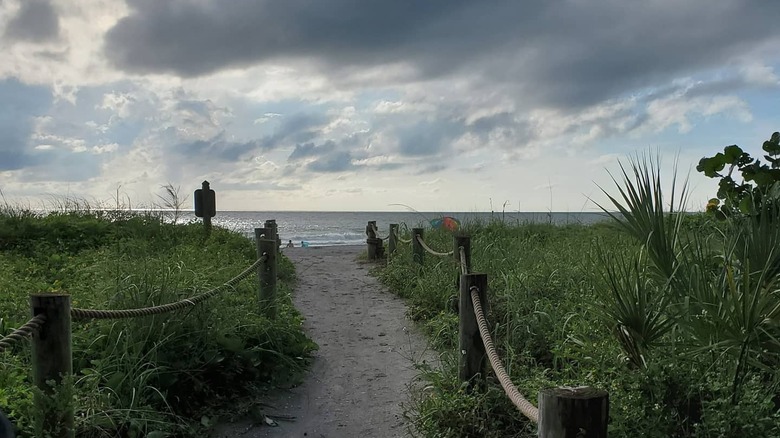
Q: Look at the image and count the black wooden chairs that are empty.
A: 0